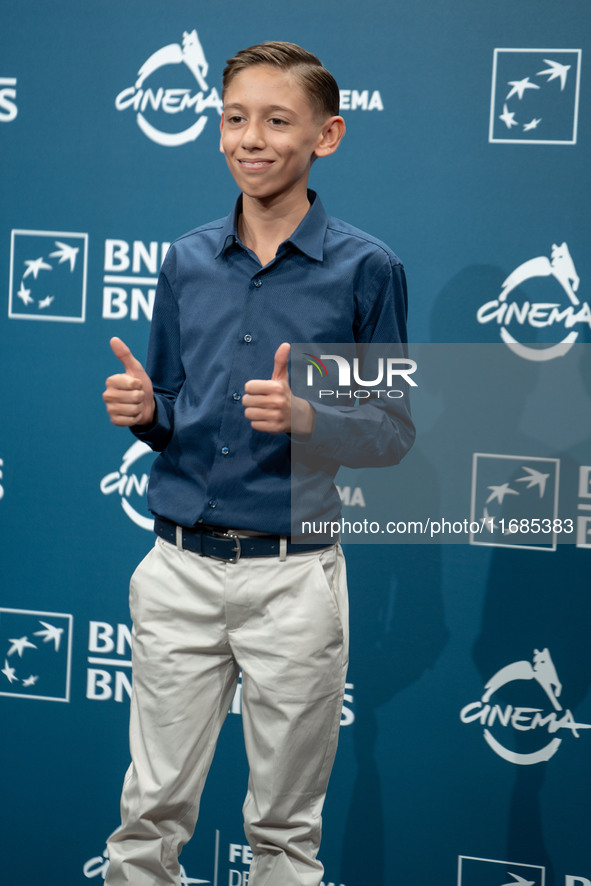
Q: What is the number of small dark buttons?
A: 5